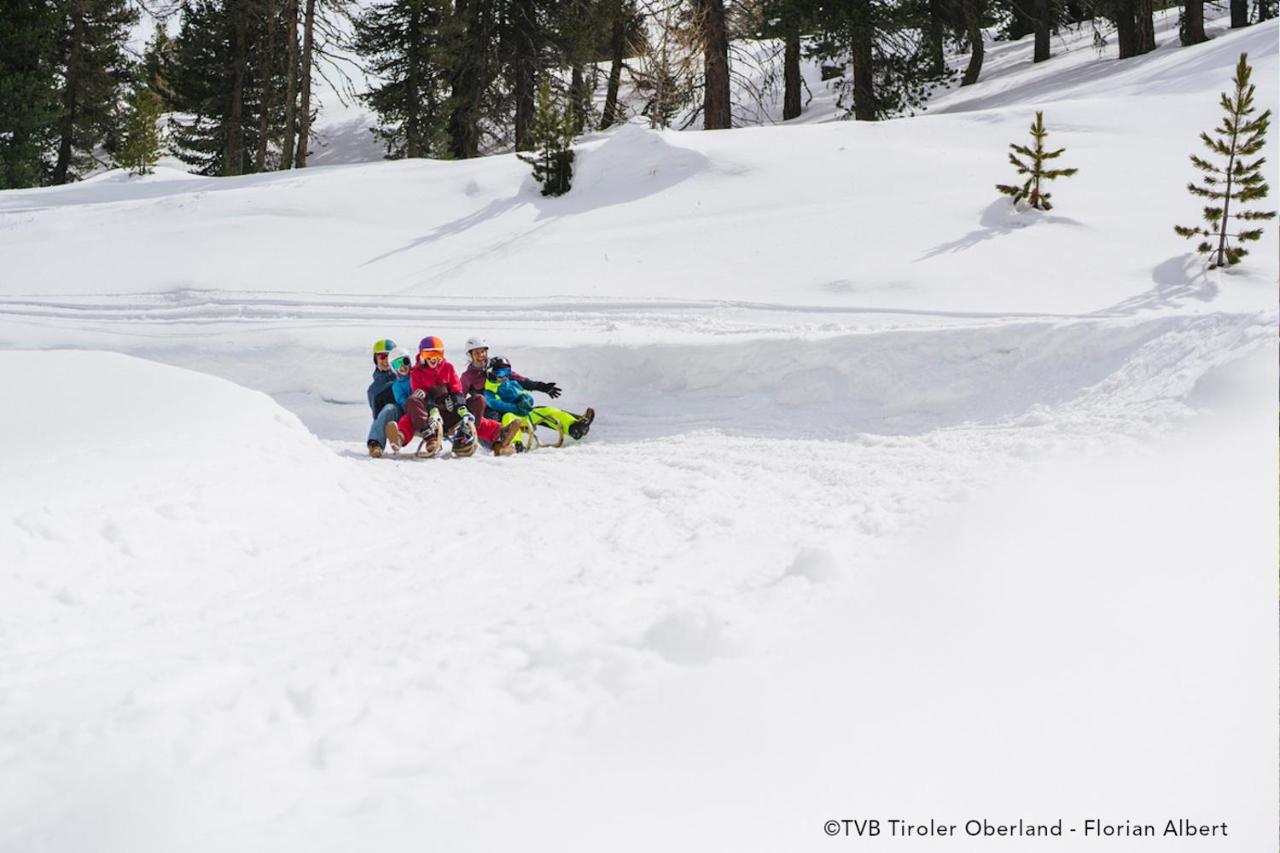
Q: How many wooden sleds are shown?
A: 2